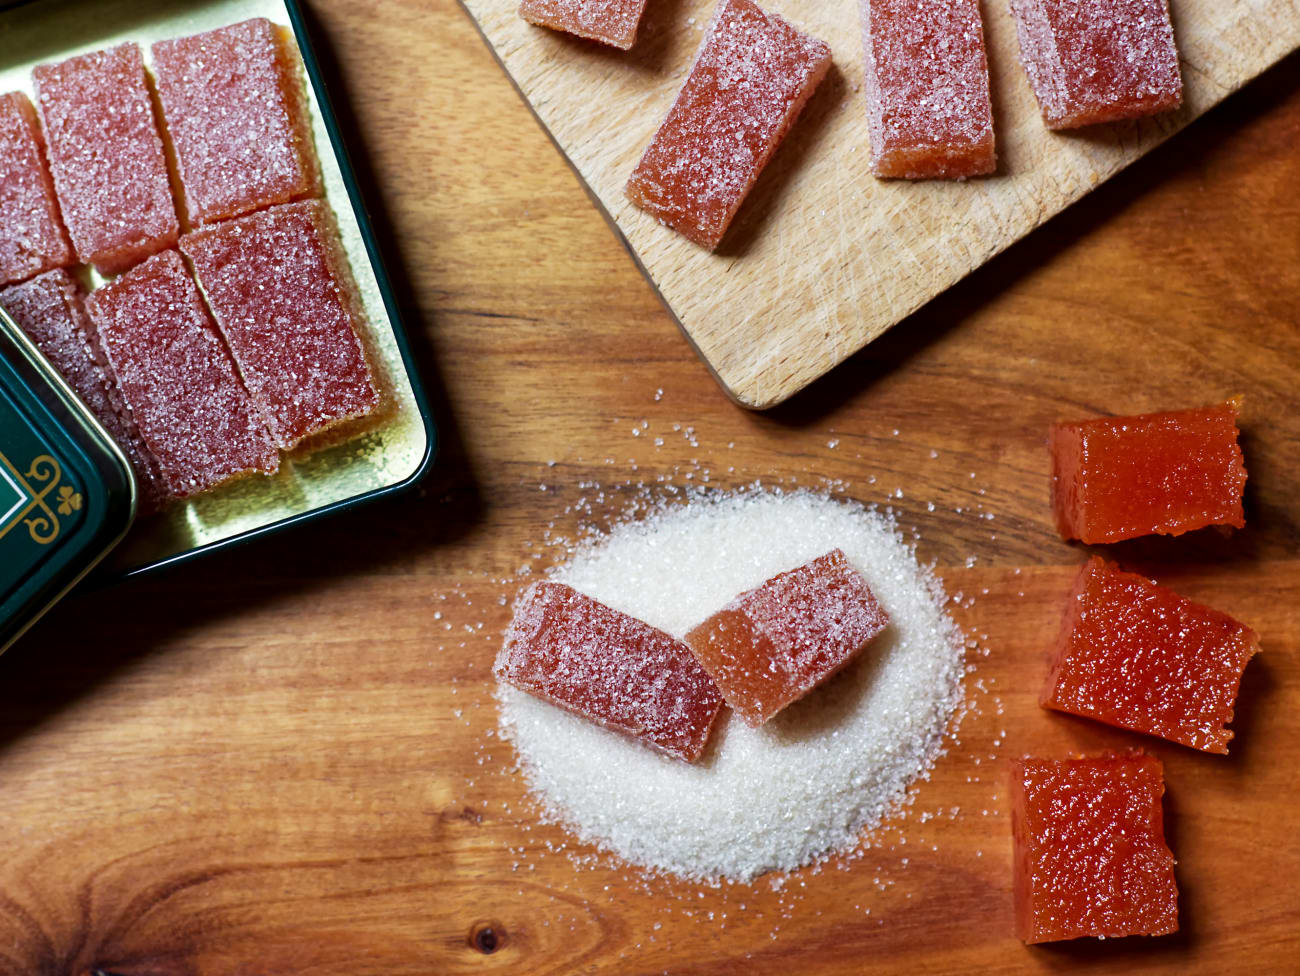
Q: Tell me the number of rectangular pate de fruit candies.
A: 15